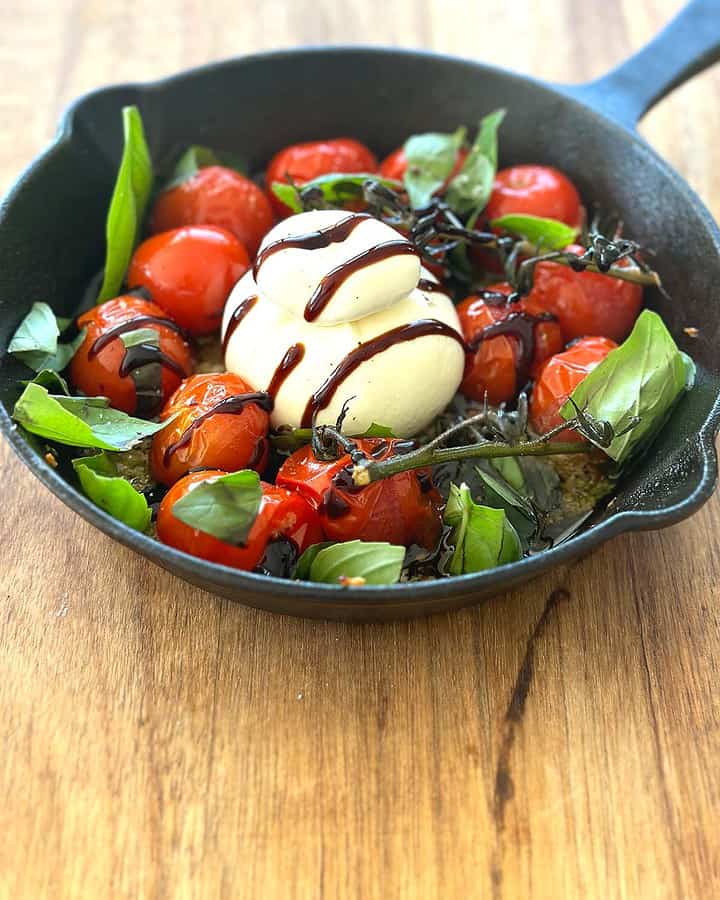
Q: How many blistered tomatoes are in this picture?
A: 12